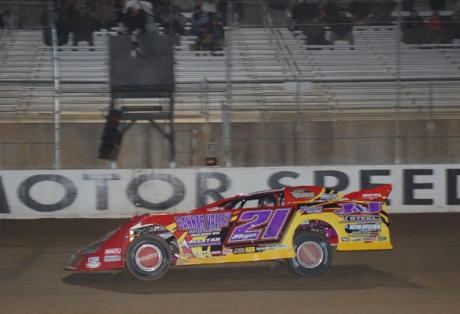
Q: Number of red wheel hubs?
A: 2